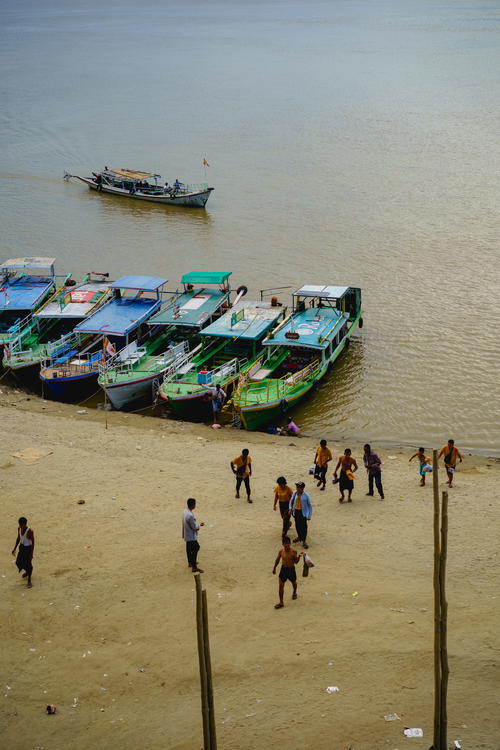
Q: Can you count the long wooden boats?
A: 7